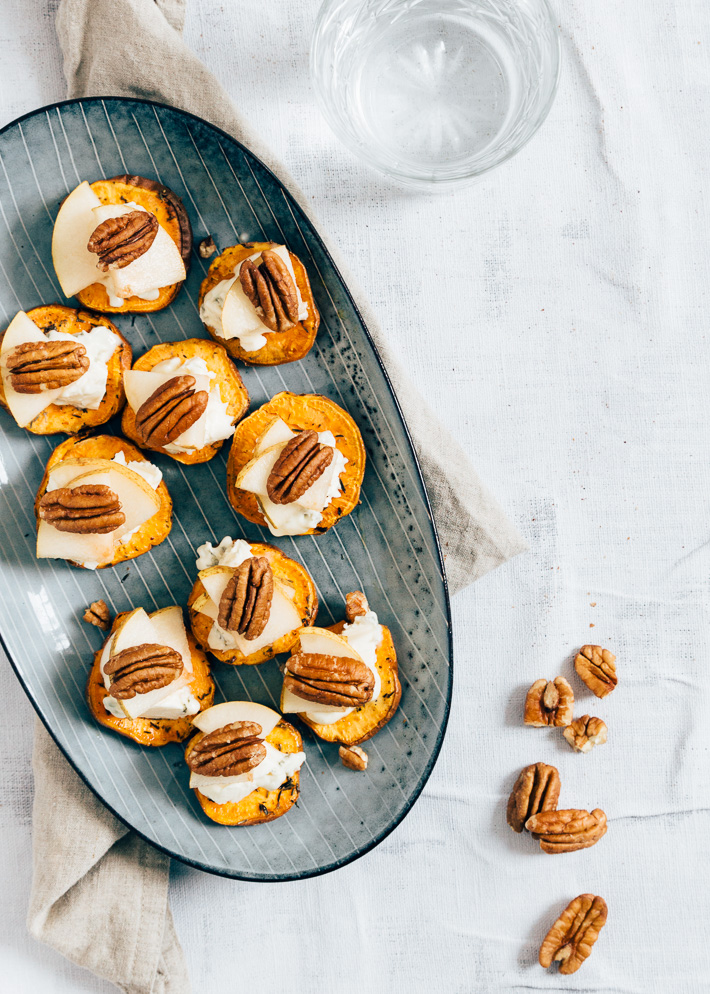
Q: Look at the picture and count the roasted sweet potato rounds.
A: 10